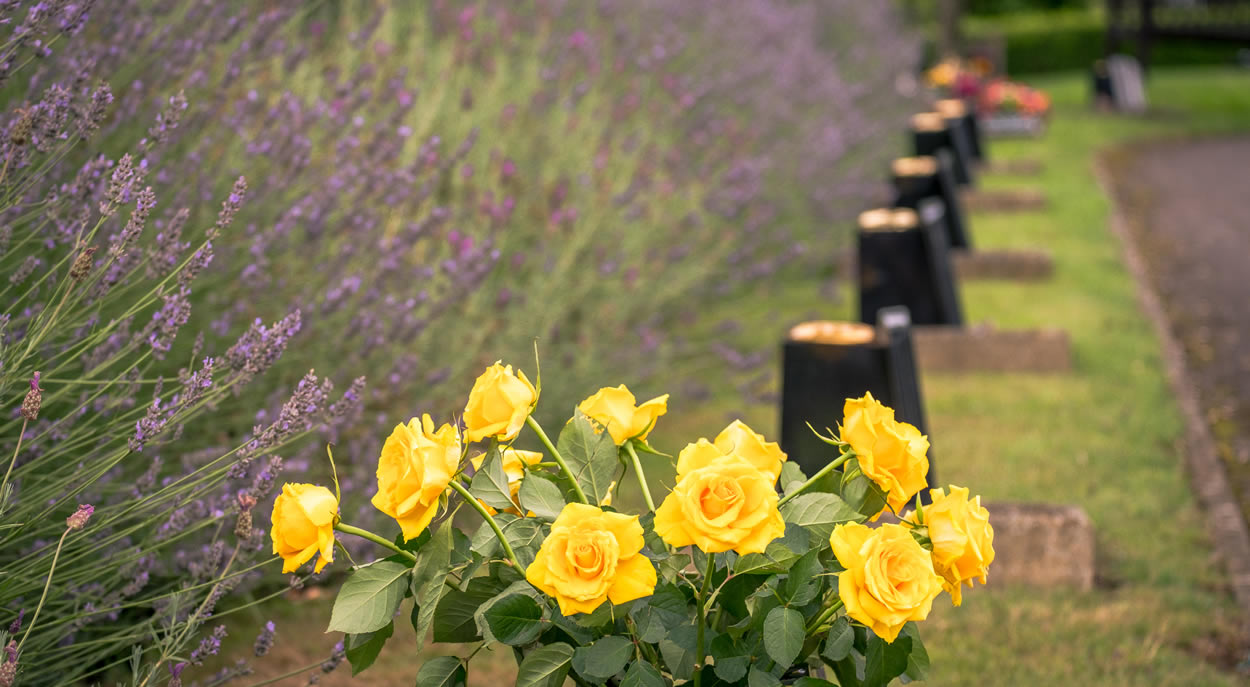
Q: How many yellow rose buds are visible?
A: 11